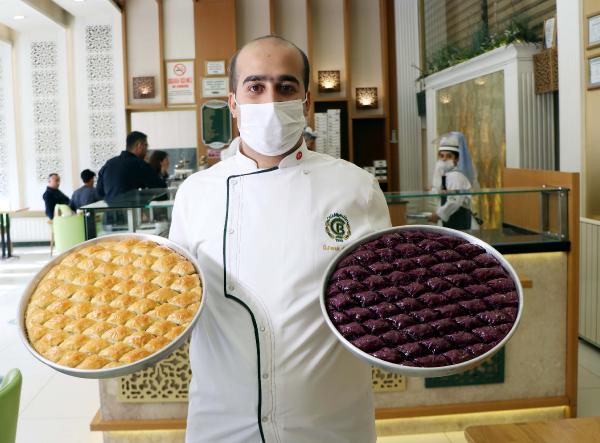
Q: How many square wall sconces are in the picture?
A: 3